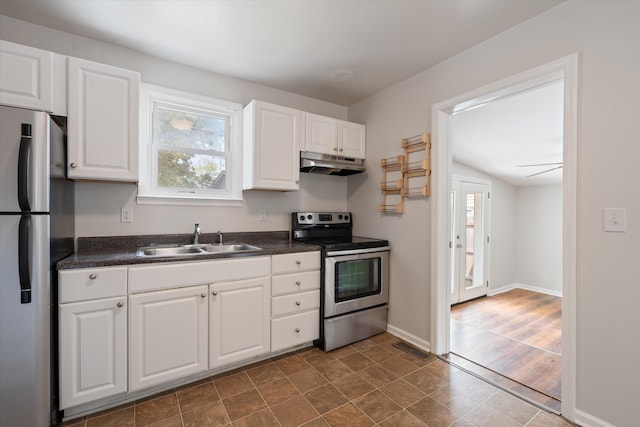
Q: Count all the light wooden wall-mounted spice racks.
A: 2